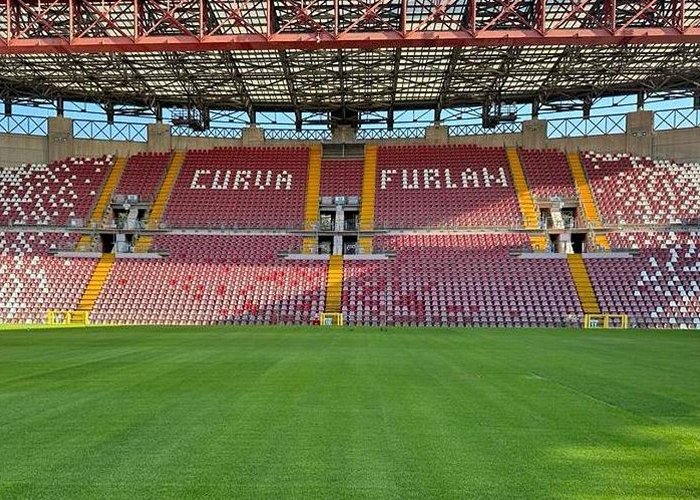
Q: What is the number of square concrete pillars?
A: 7